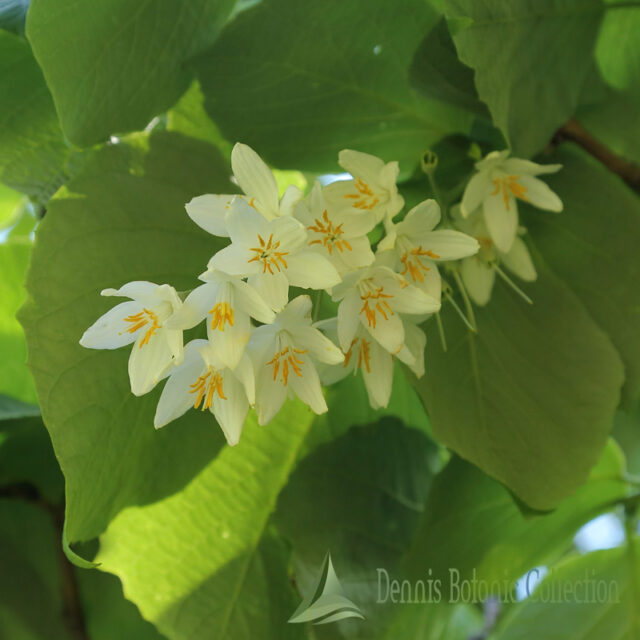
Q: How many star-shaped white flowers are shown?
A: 13